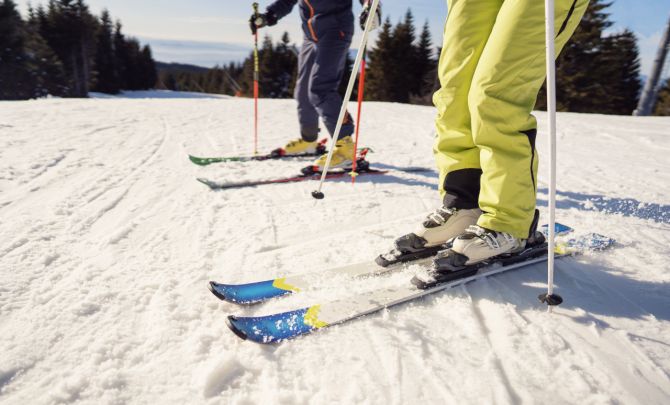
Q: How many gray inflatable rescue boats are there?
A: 0